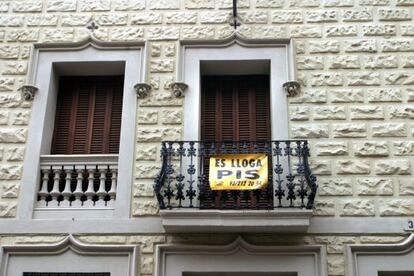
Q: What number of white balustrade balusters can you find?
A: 7